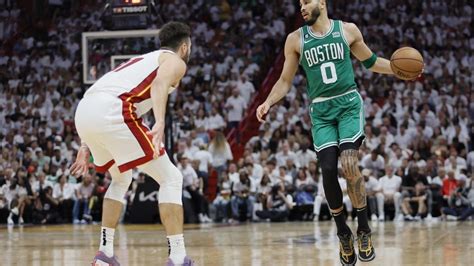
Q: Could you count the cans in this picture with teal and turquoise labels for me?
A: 0